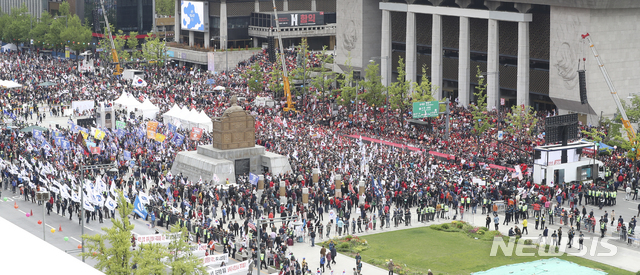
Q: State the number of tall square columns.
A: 6